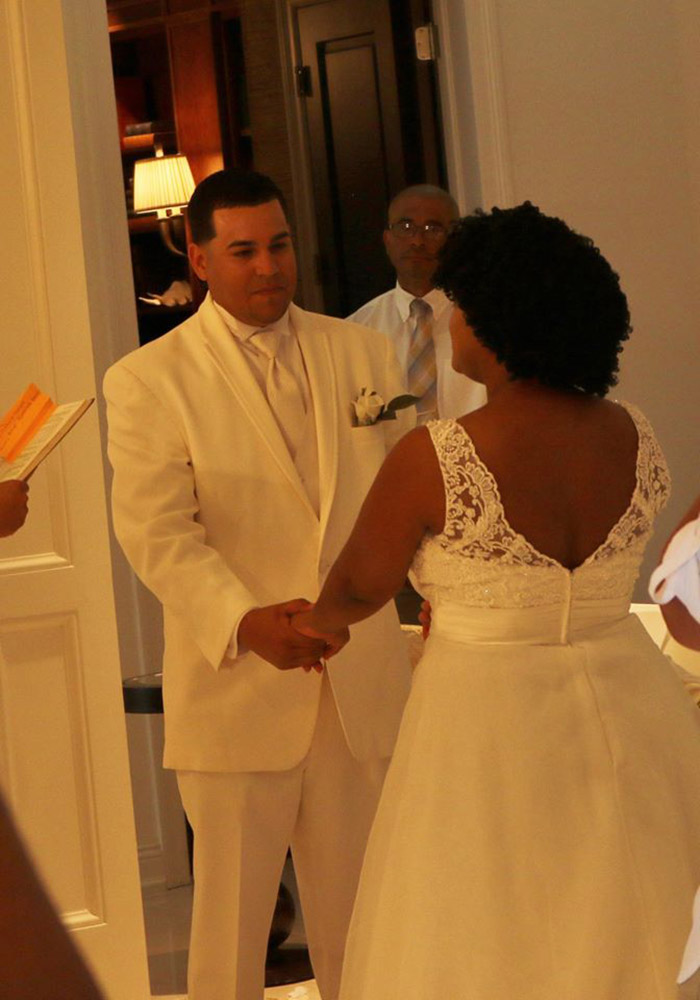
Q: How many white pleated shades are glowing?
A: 1